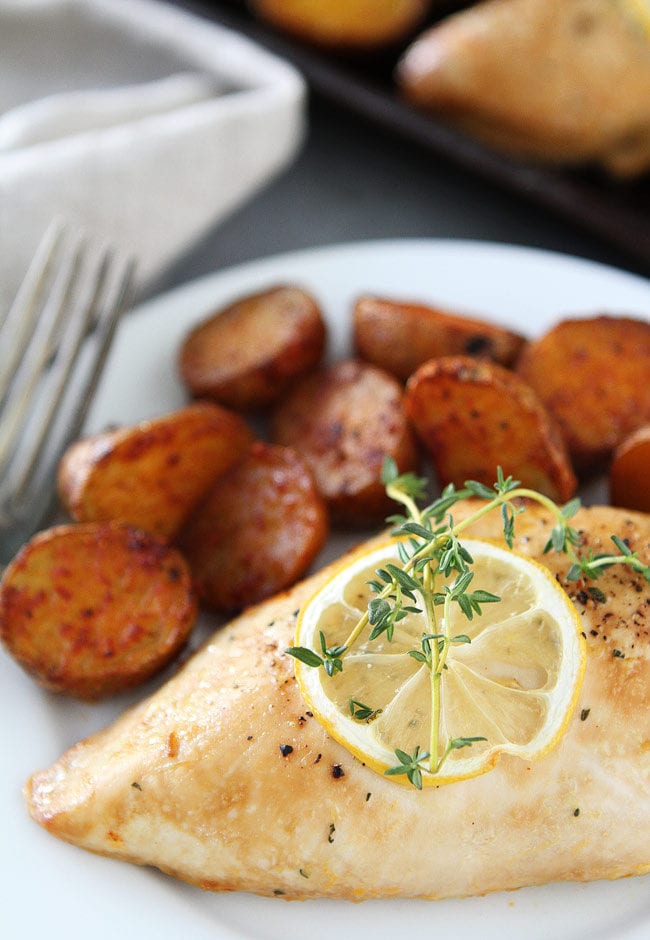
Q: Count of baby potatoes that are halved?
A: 9